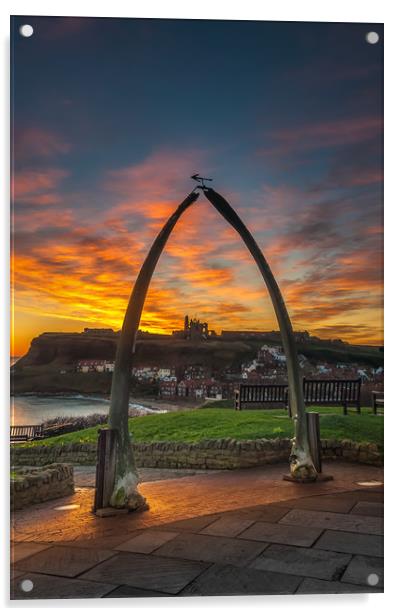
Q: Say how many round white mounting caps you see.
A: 4